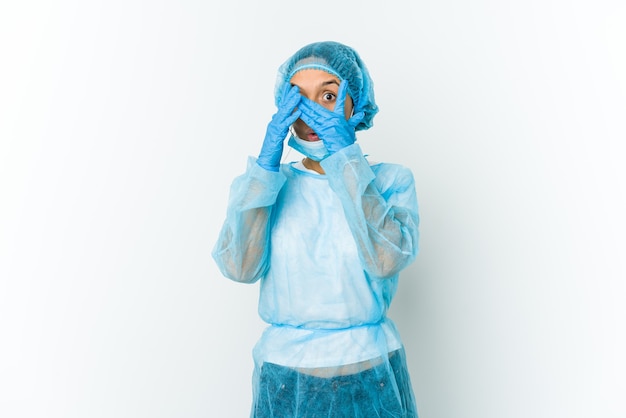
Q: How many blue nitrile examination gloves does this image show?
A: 2